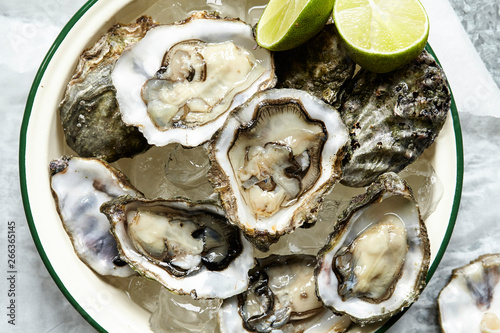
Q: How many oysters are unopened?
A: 3